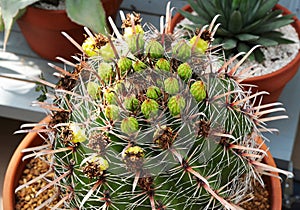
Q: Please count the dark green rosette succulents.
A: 1